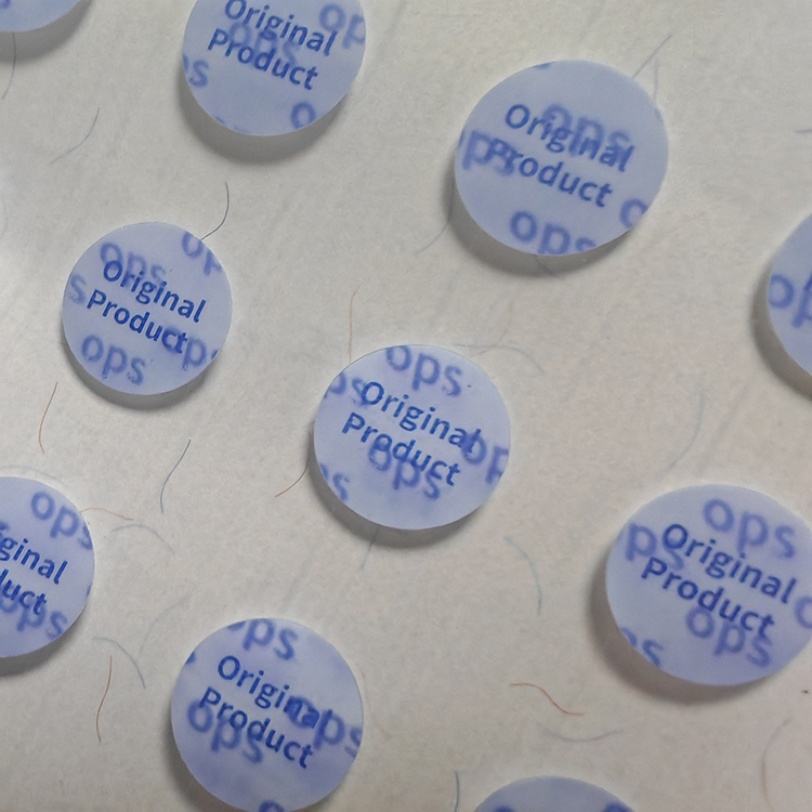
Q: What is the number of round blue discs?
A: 10